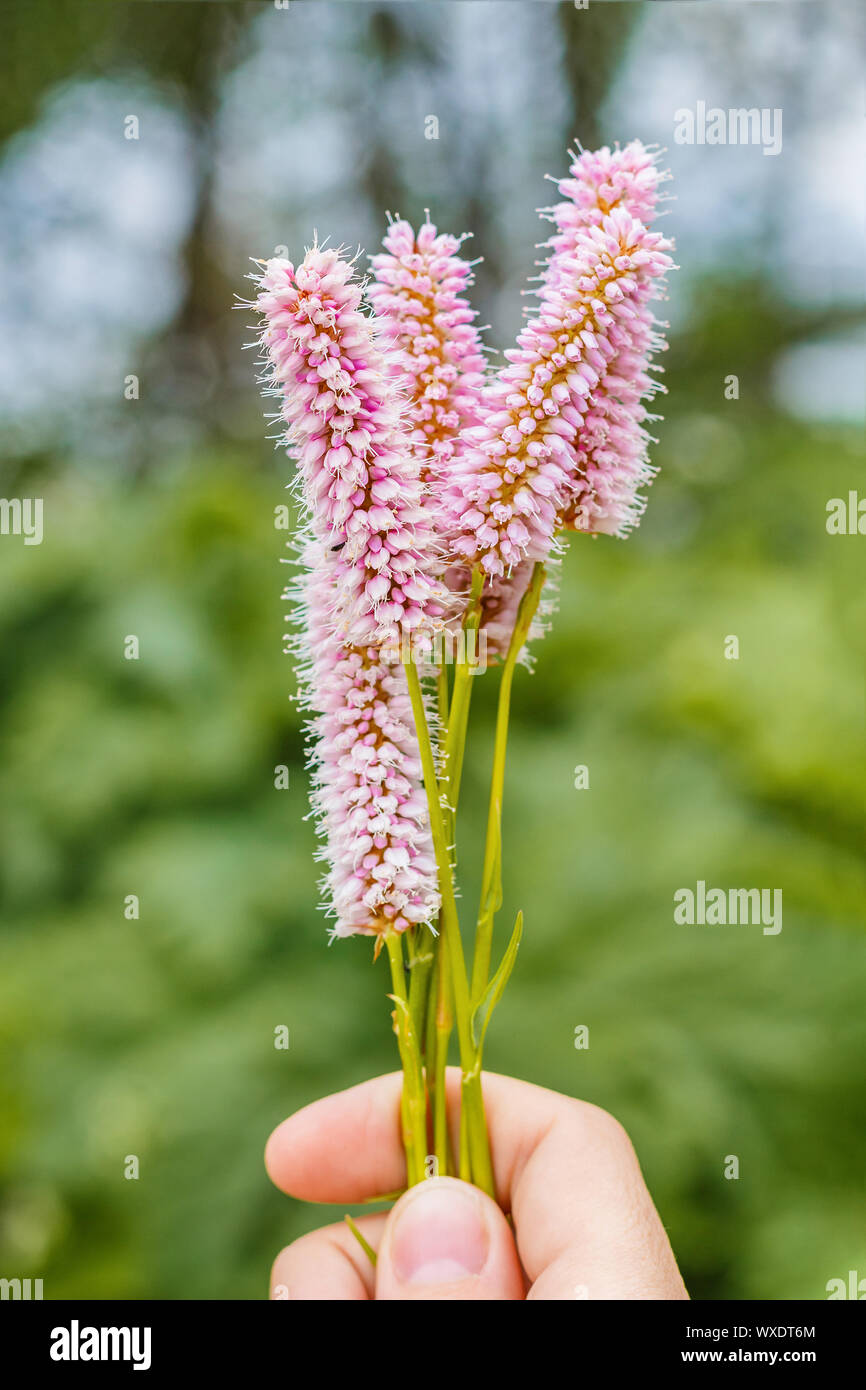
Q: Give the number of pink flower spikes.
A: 5